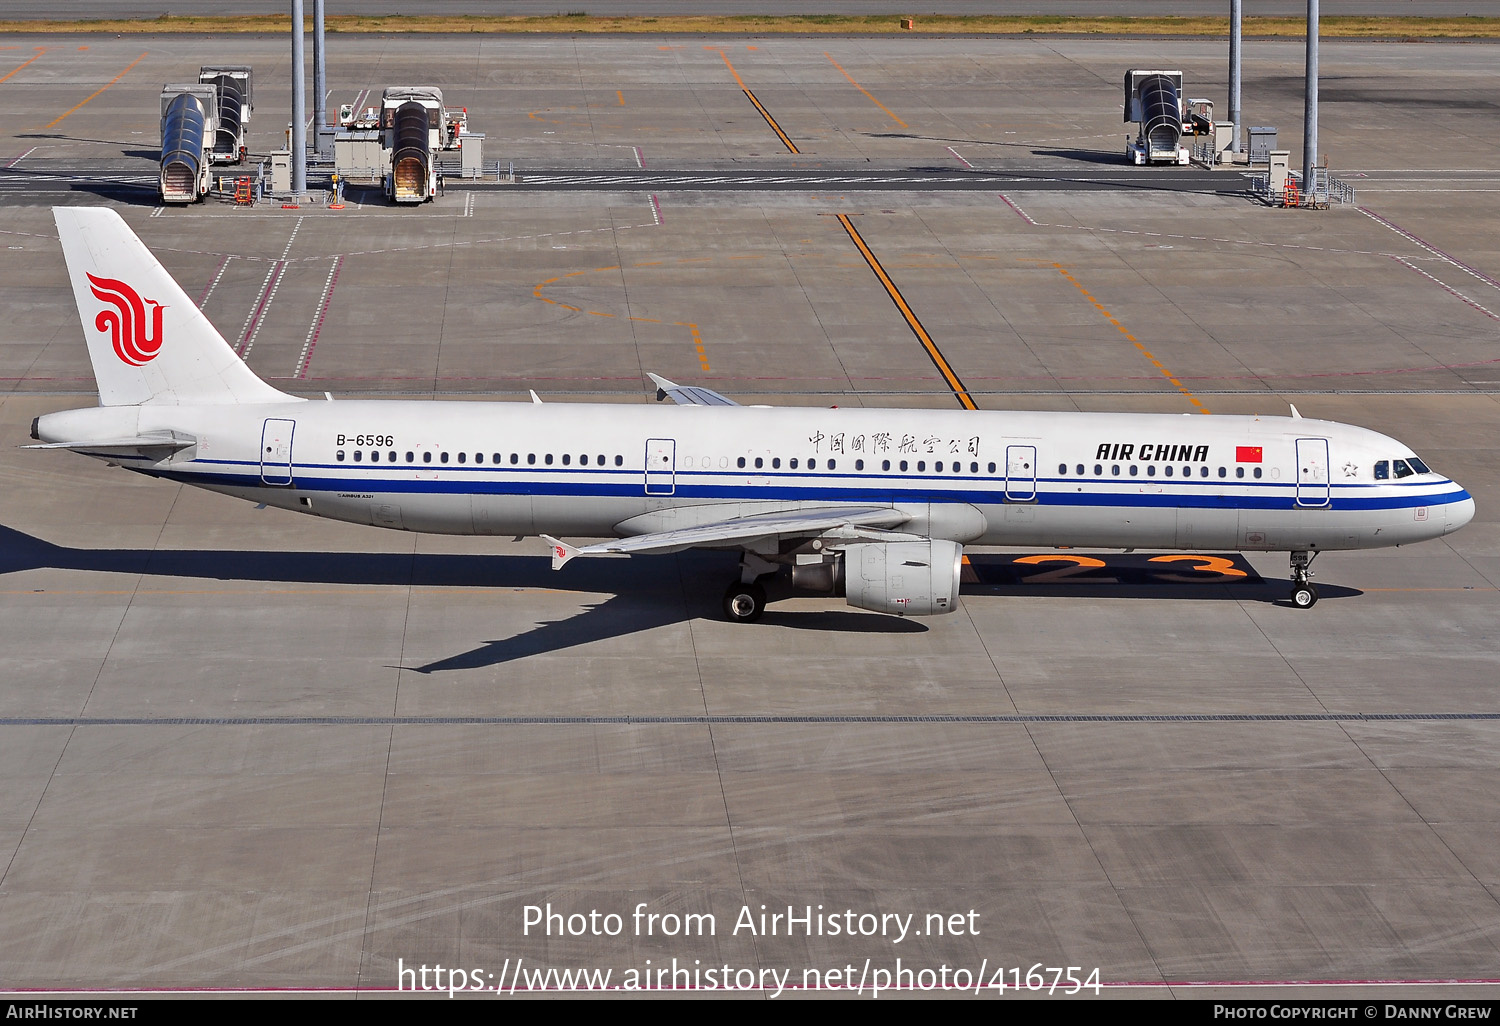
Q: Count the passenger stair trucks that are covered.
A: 4